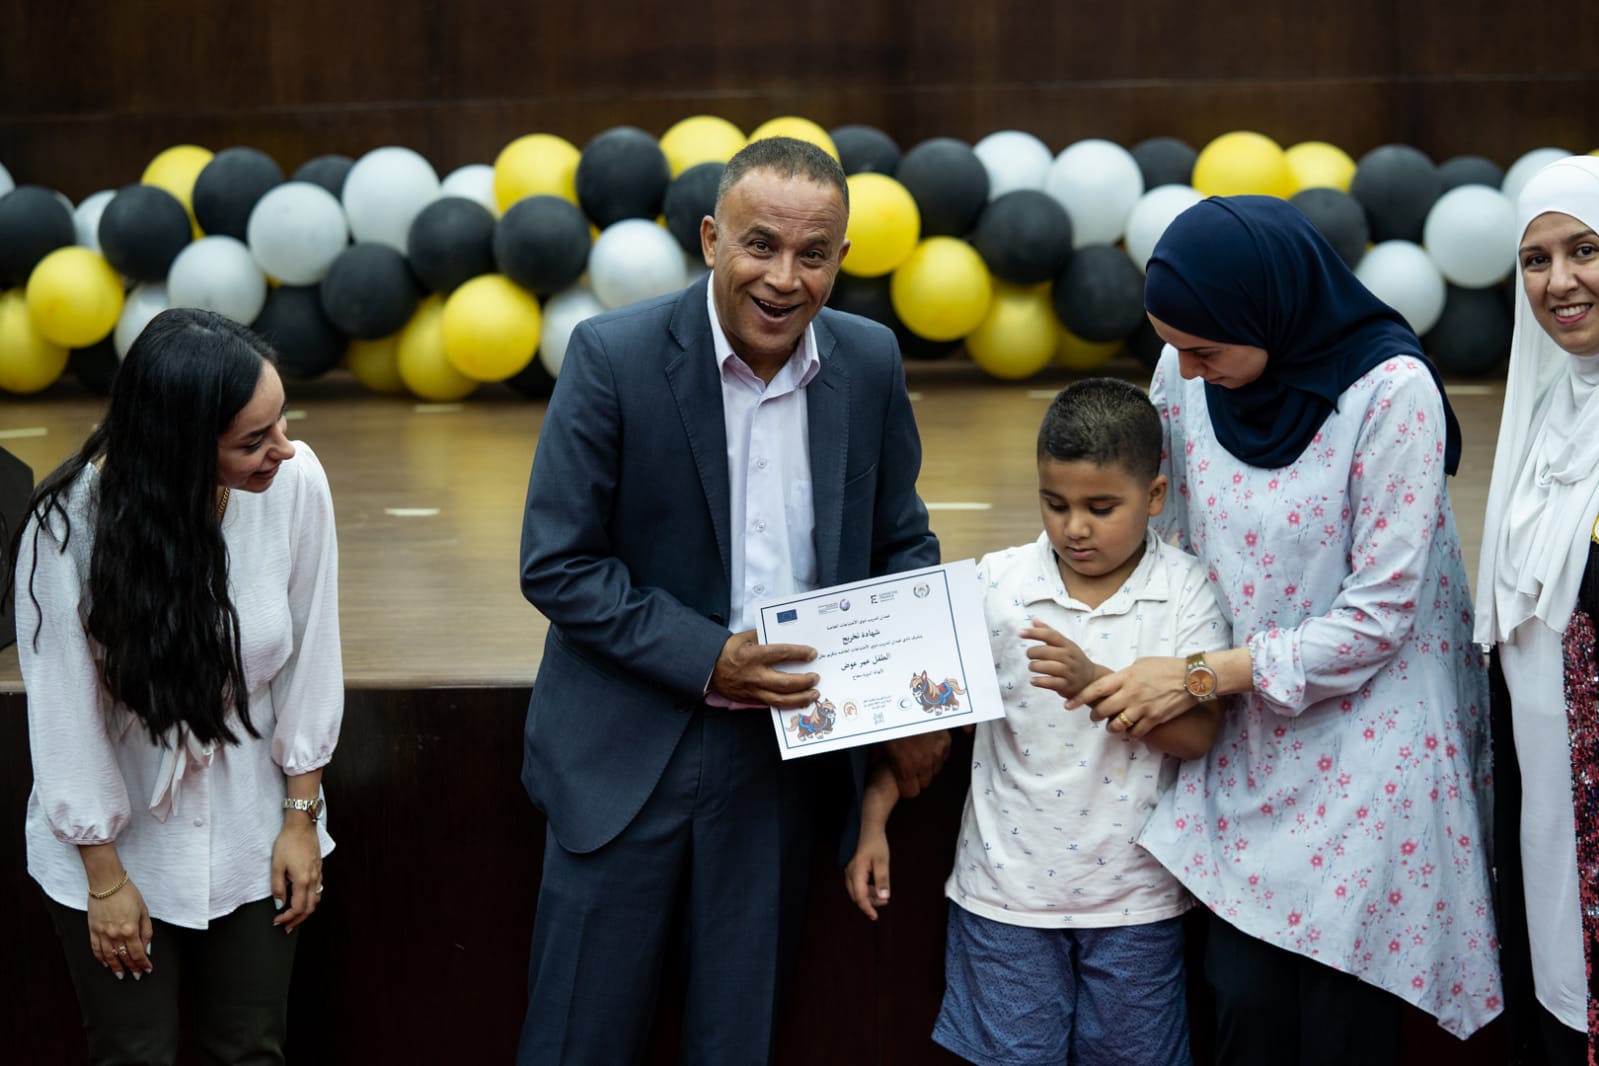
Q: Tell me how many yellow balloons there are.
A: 15